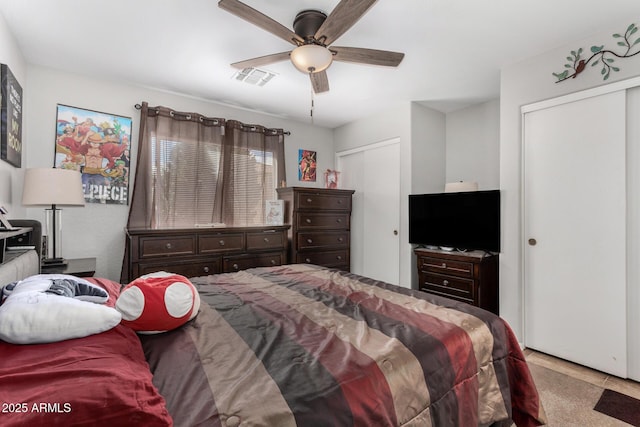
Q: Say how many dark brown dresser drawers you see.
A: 11